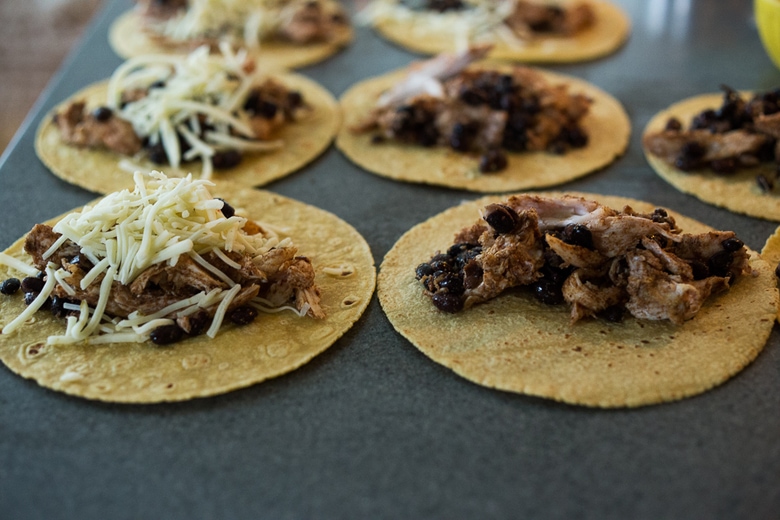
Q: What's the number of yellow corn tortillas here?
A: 8